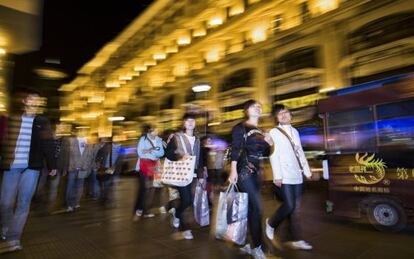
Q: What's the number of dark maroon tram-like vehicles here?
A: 1